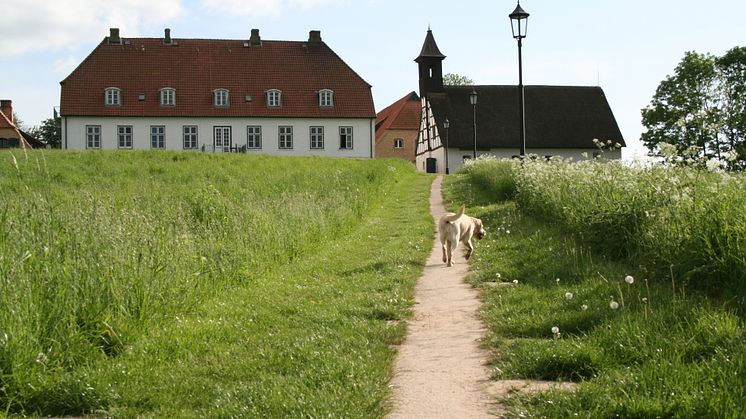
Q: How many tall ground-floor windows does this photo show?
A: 8